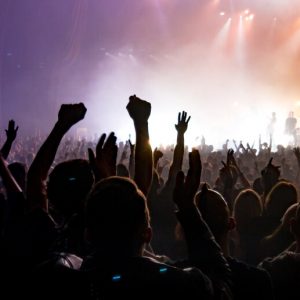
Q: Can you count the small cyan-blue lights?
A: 3